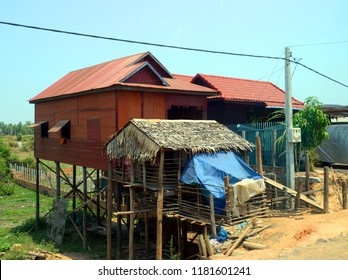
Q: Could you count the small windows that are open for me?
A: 2